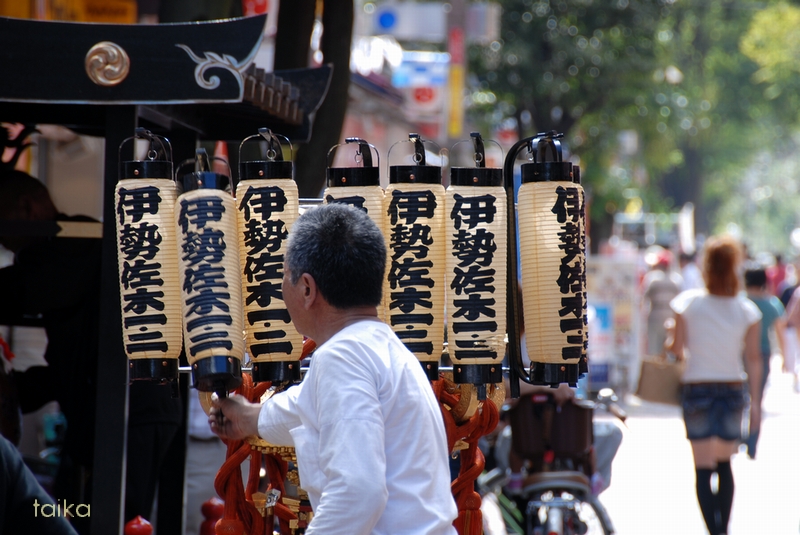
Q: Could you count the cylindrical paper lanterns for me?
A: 8